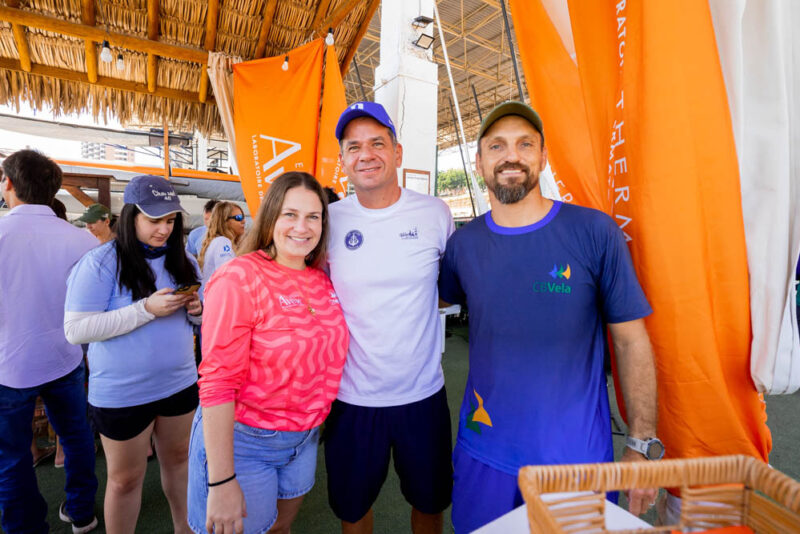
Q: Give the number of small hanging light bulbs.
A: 4